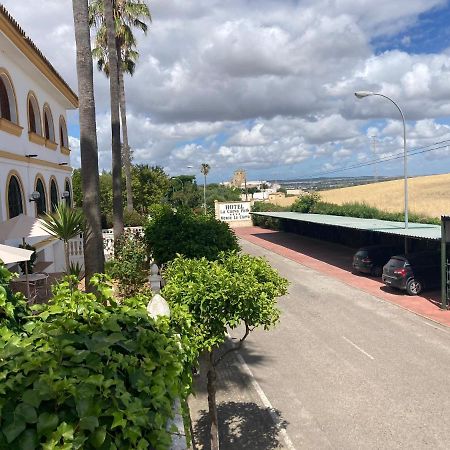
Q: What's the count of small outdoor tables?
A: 1